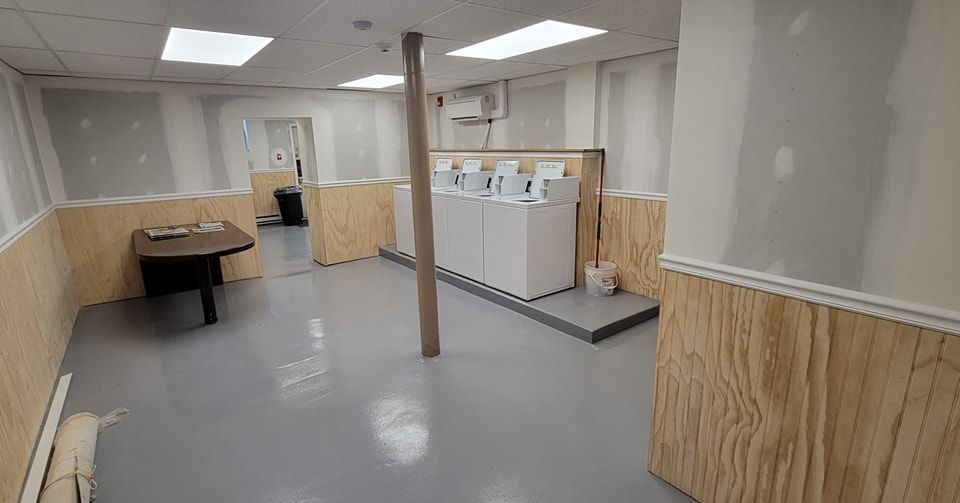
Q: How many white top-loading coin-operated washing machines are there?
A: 4